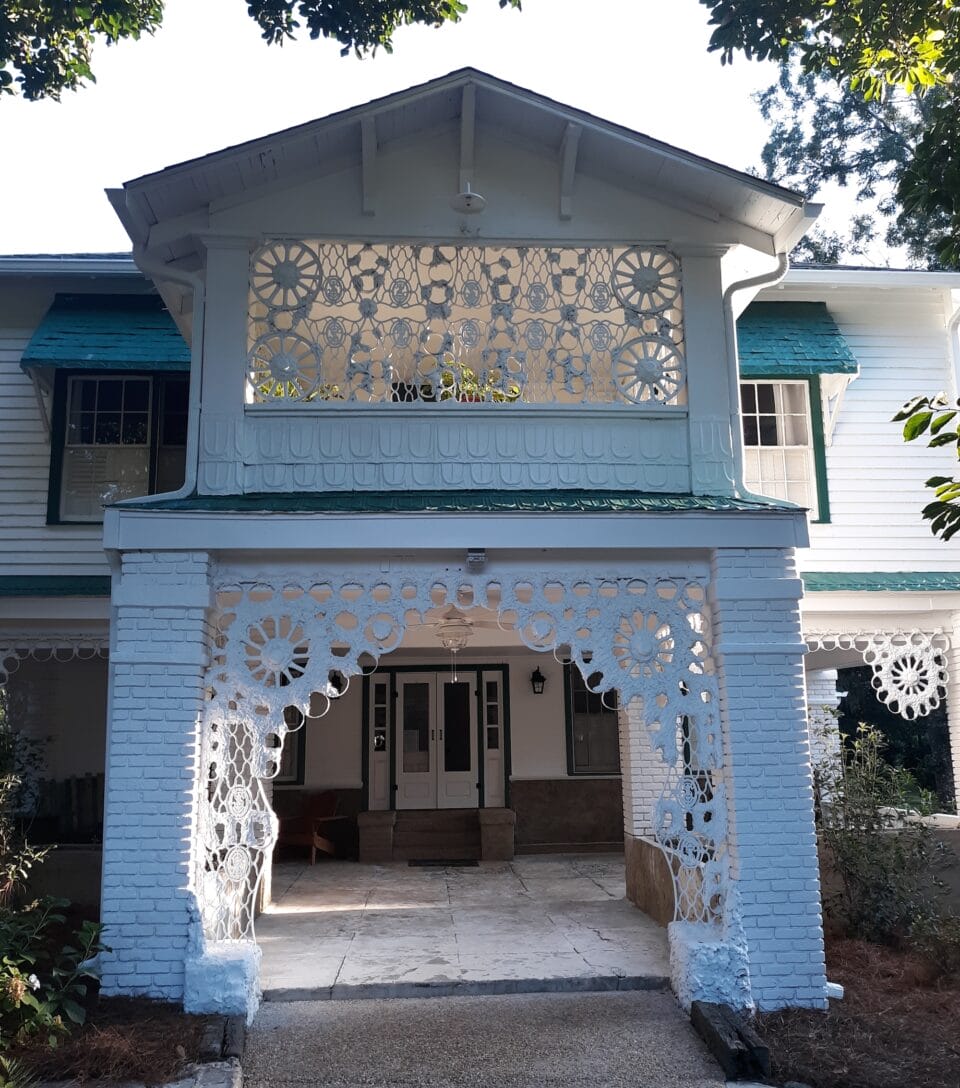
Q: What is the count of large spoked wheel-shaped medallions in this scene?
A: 7